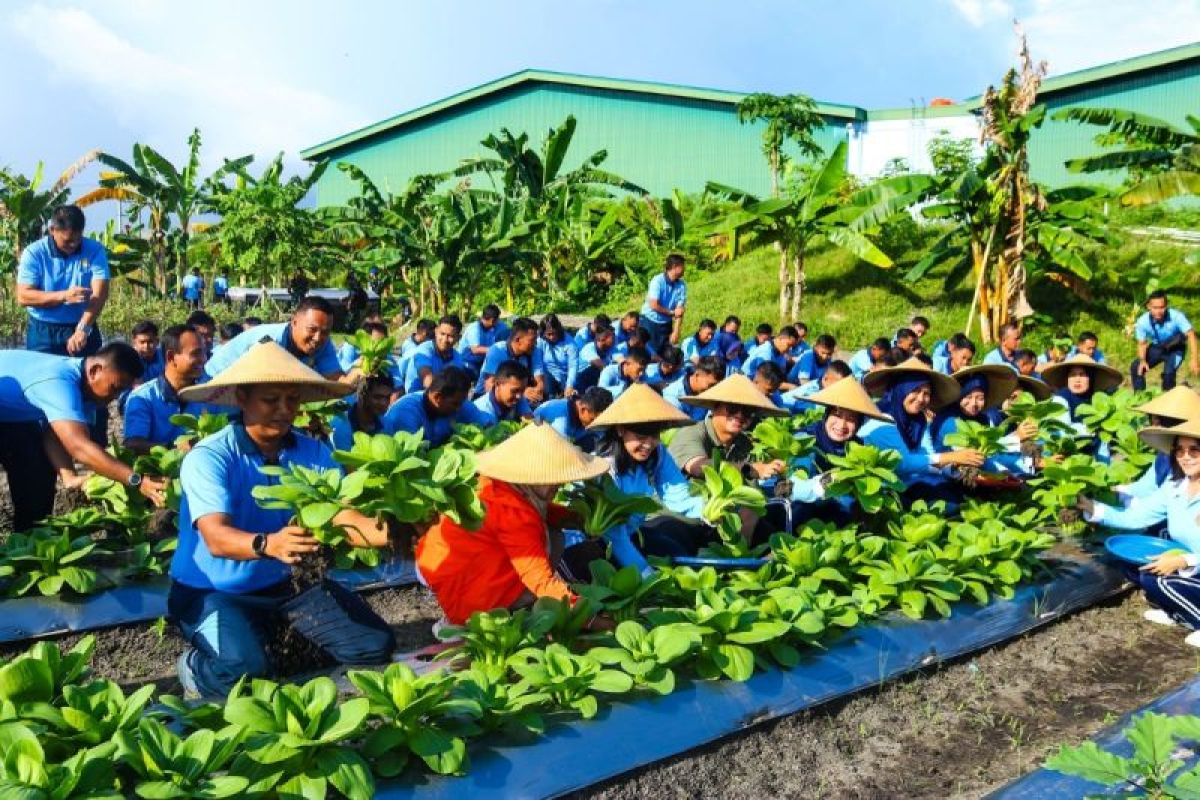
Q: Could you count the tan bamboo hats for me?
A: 11